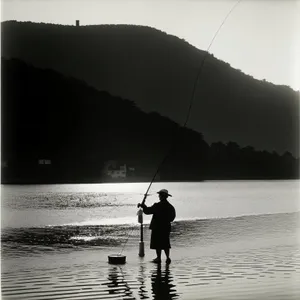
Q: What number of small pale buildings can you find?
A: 2